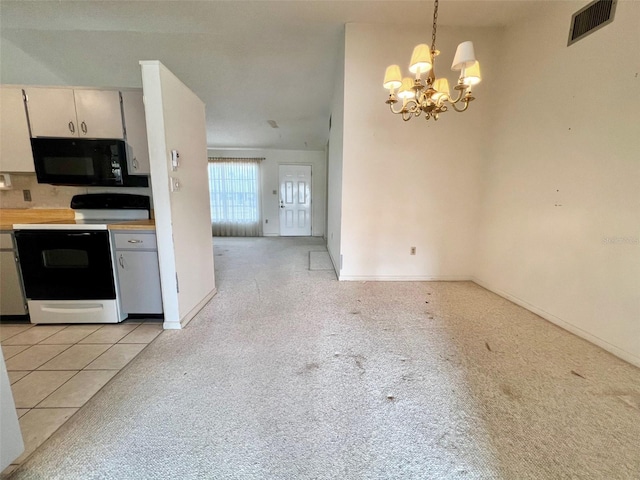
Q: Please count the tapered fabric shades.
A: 6